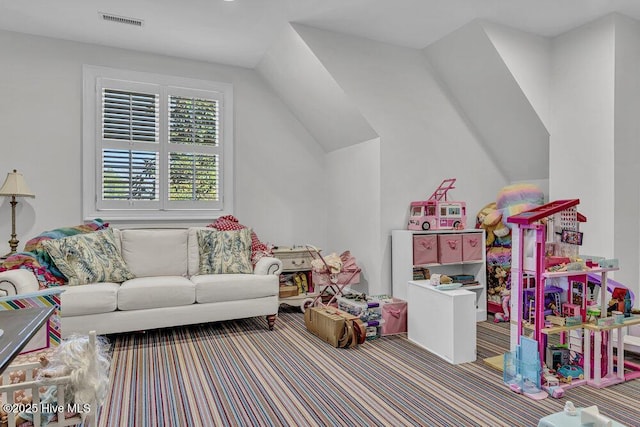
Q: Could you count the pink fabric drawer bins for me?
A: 4